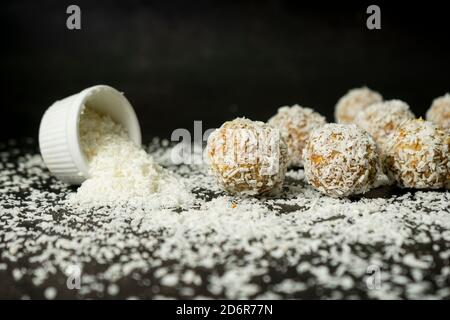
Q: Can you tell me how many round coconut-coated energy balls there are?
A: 7